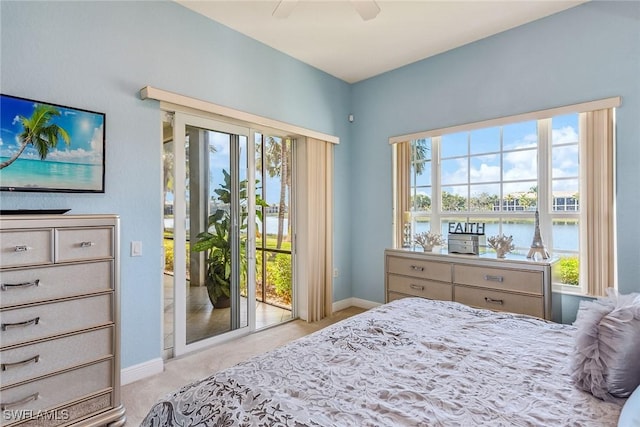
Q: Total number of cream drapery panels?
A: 3